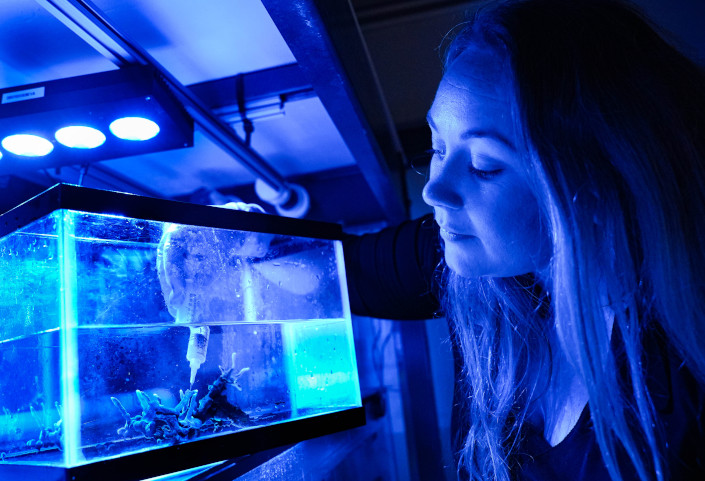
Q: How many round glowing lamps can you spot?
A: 3